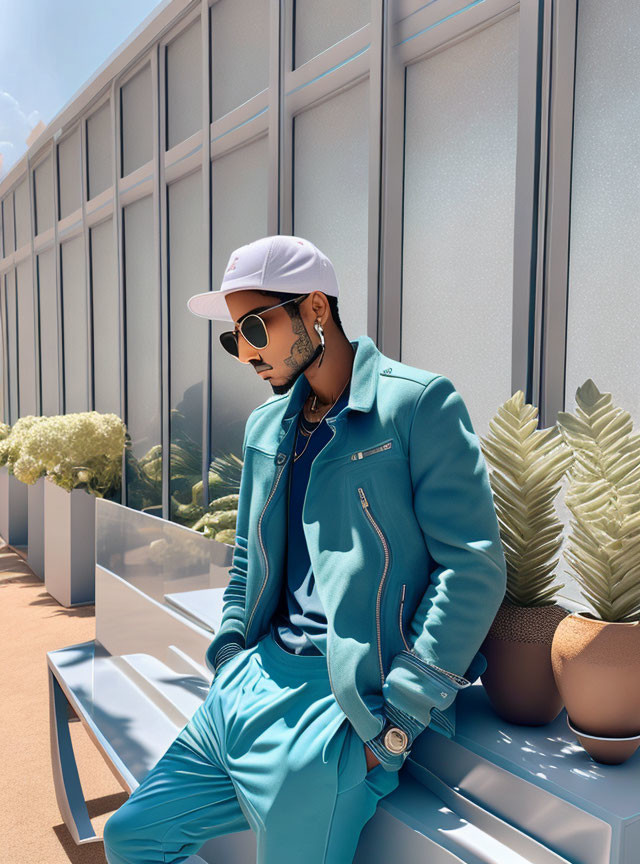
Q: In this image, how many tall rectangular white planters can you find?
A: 3